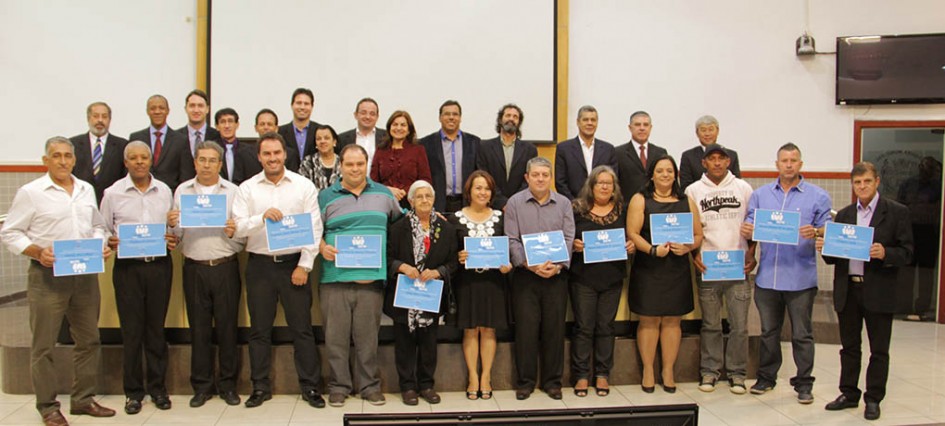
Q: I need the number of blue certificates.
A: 13